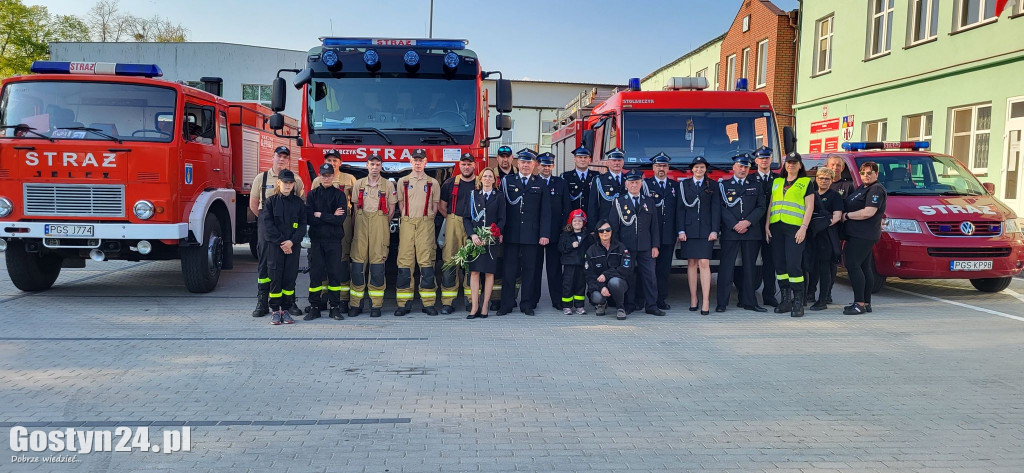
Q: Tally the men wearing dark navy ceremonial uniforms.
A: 8